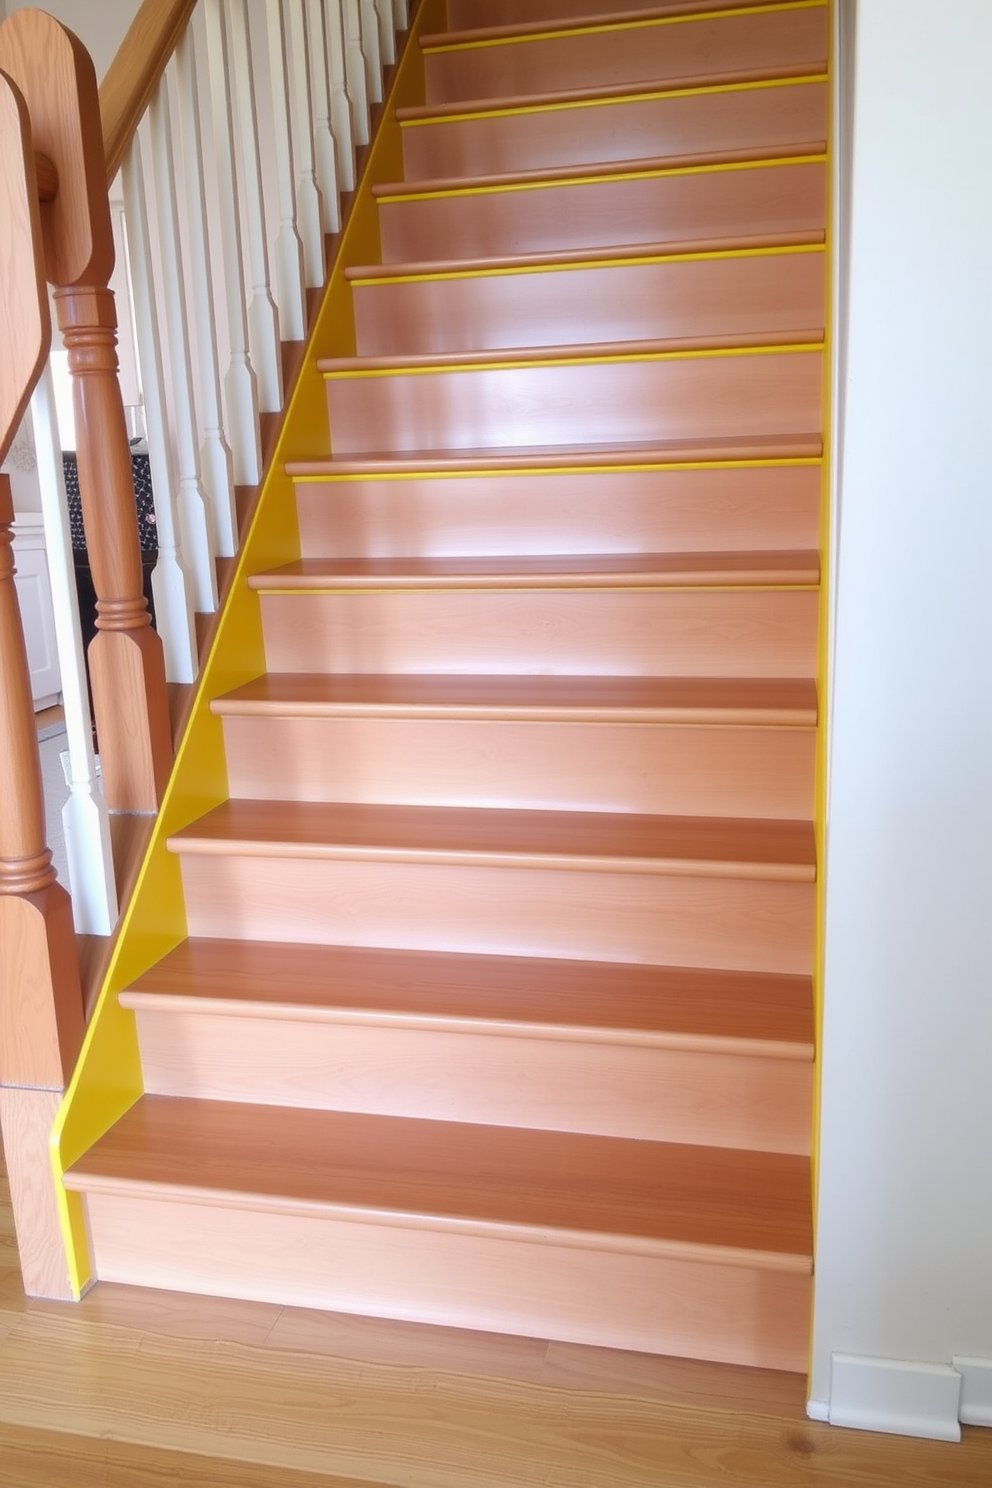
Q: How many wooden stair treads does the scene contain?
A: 11